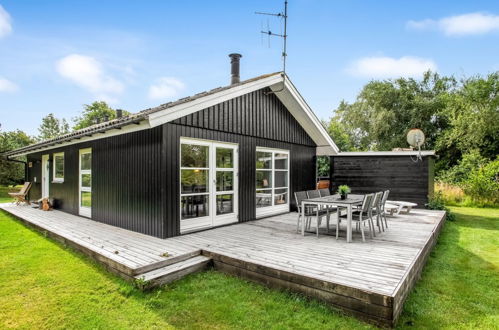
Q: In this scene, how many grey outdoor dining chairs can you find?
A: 6